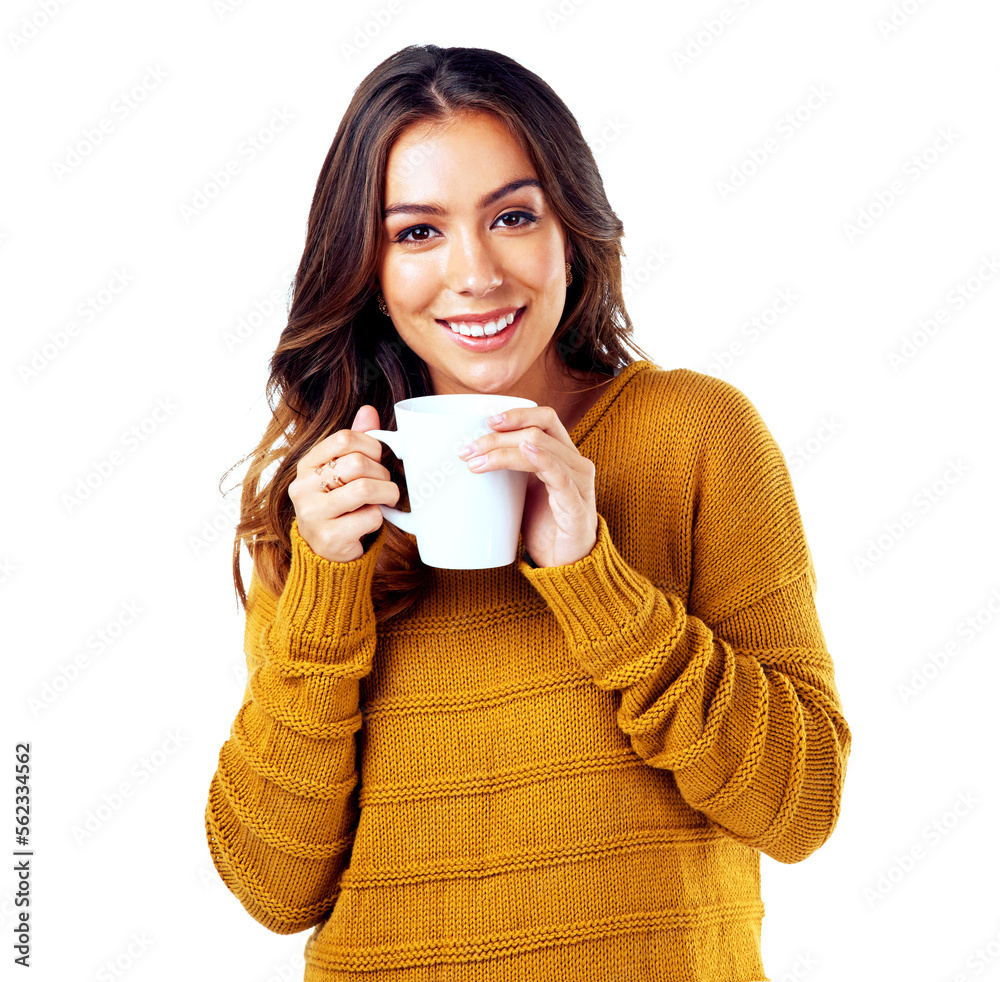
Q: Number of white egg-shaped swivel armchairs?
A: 0